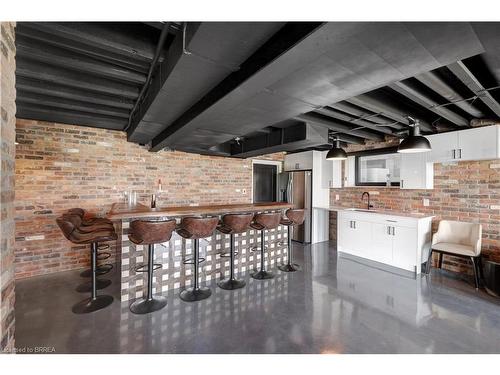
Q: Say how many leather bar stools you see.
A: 8